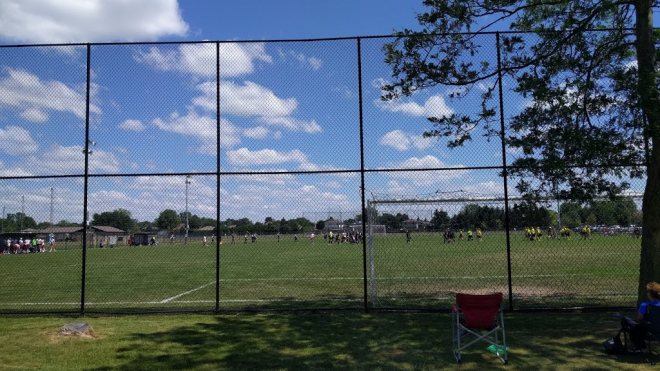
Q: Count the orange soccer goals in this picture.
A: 0